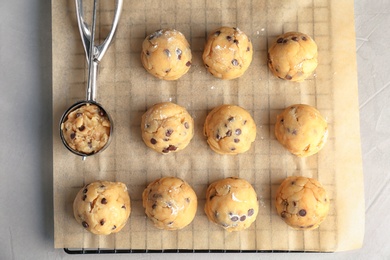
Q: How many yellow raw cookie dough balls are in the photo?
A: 10